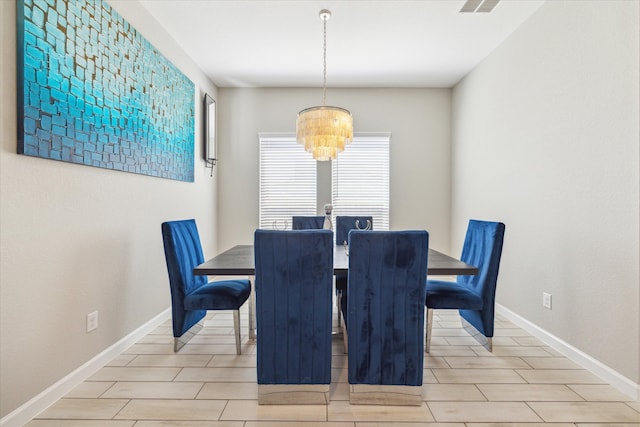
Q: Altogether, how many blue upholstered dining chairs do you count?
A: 6